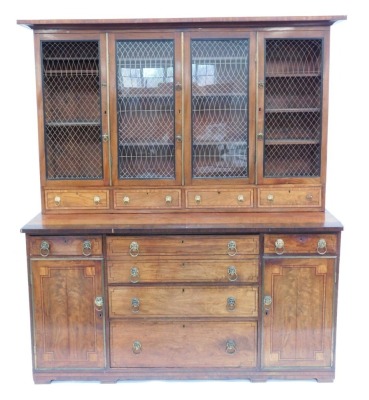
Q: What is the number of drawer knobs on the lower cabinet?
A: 12